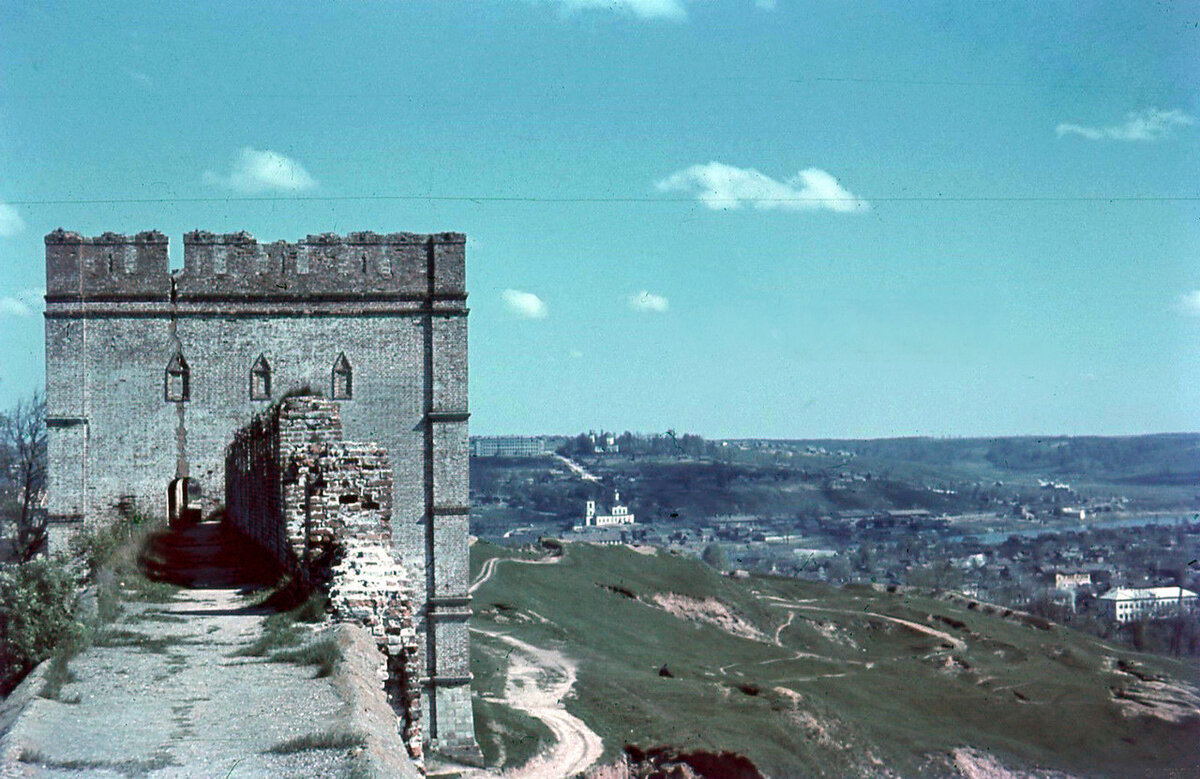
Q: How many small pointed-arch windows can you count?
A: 3